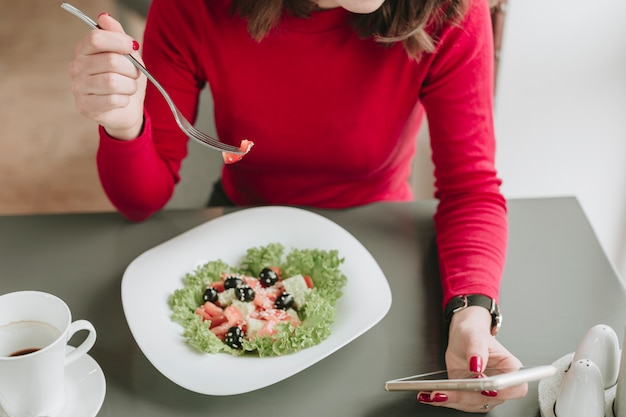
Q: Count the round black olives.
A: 6